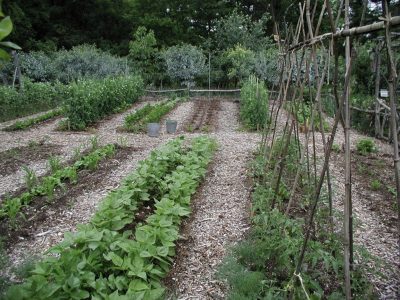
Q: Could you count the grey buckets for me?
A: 2